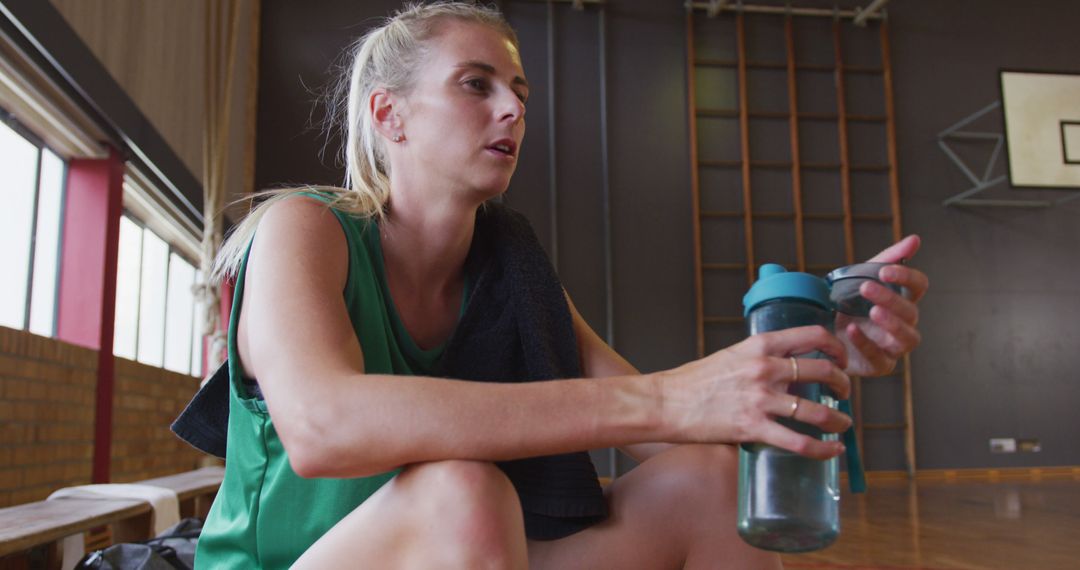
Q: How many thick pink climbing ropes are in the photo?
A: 0